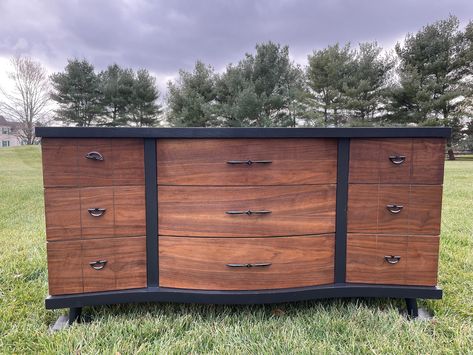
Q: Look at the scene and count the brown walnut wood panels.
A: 9